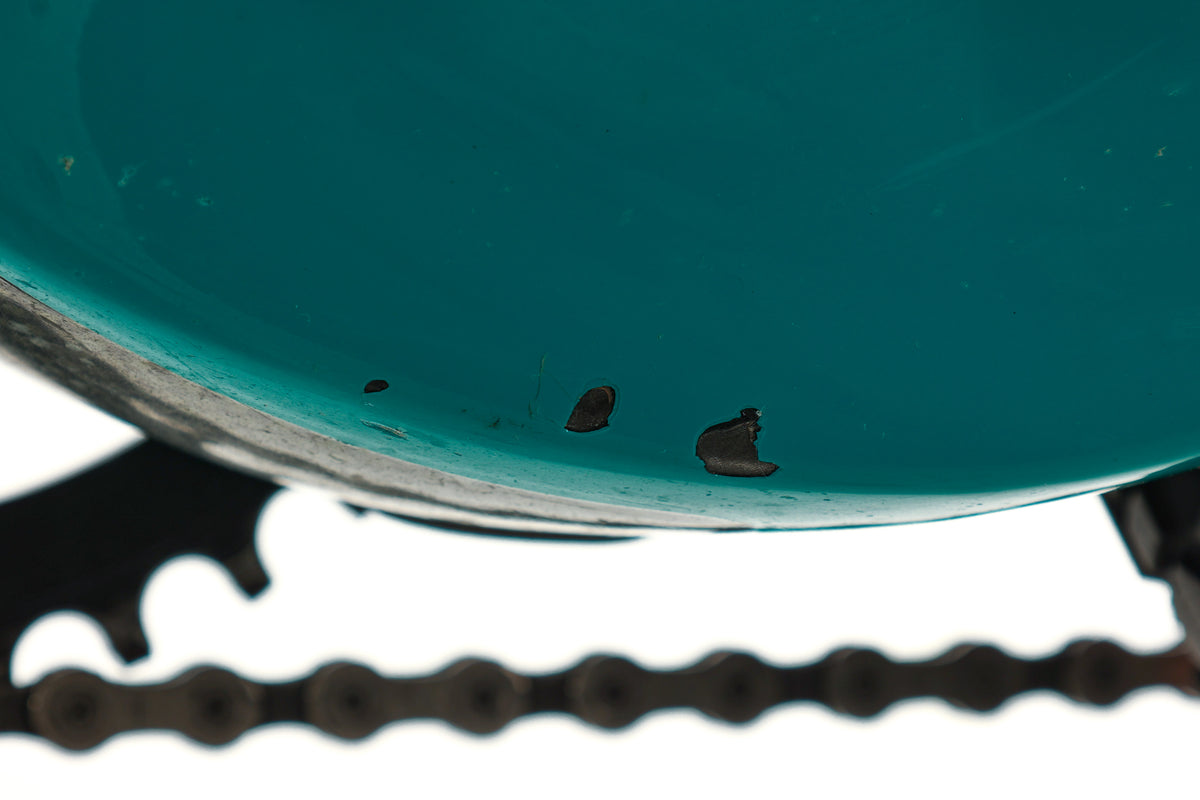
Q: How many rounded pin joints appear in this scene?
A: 9